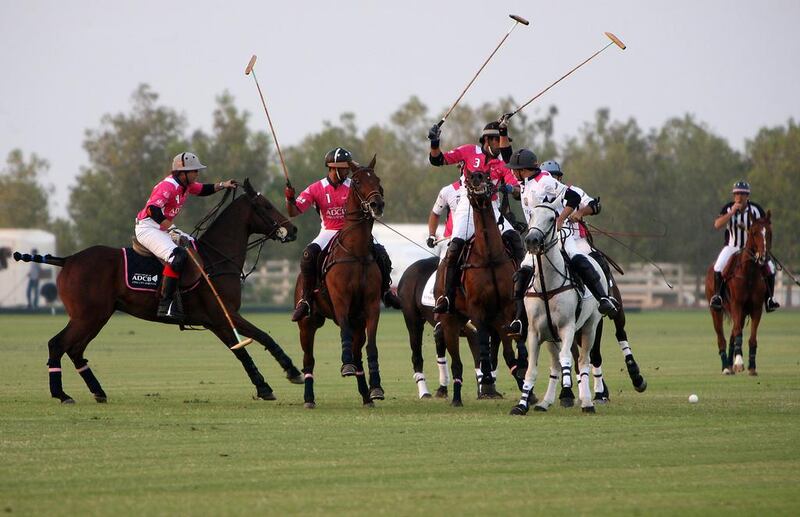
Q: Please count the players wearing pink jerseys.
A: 3